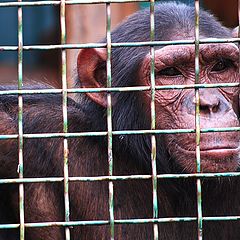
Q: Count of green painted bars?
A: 11